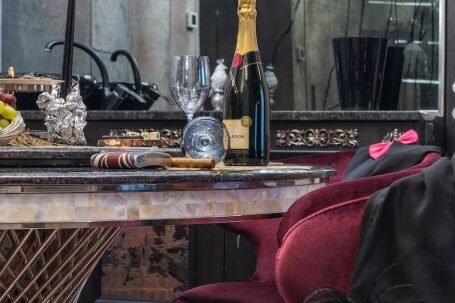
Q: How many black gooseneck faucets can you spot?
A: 2